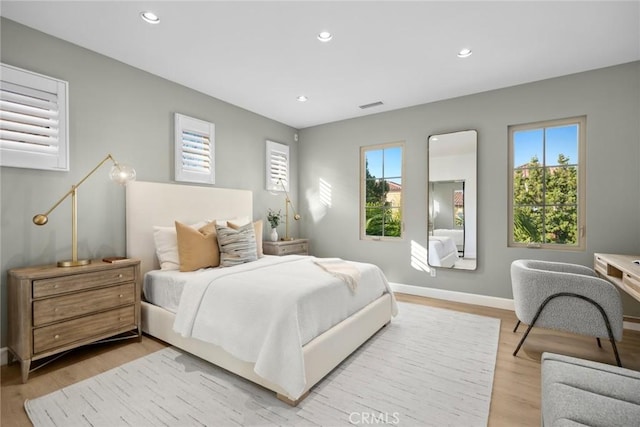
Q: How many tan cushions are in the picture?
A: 2